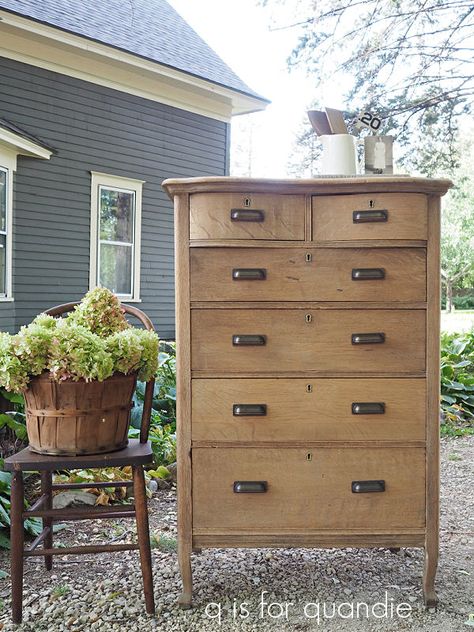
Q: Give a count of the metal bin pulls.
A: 10